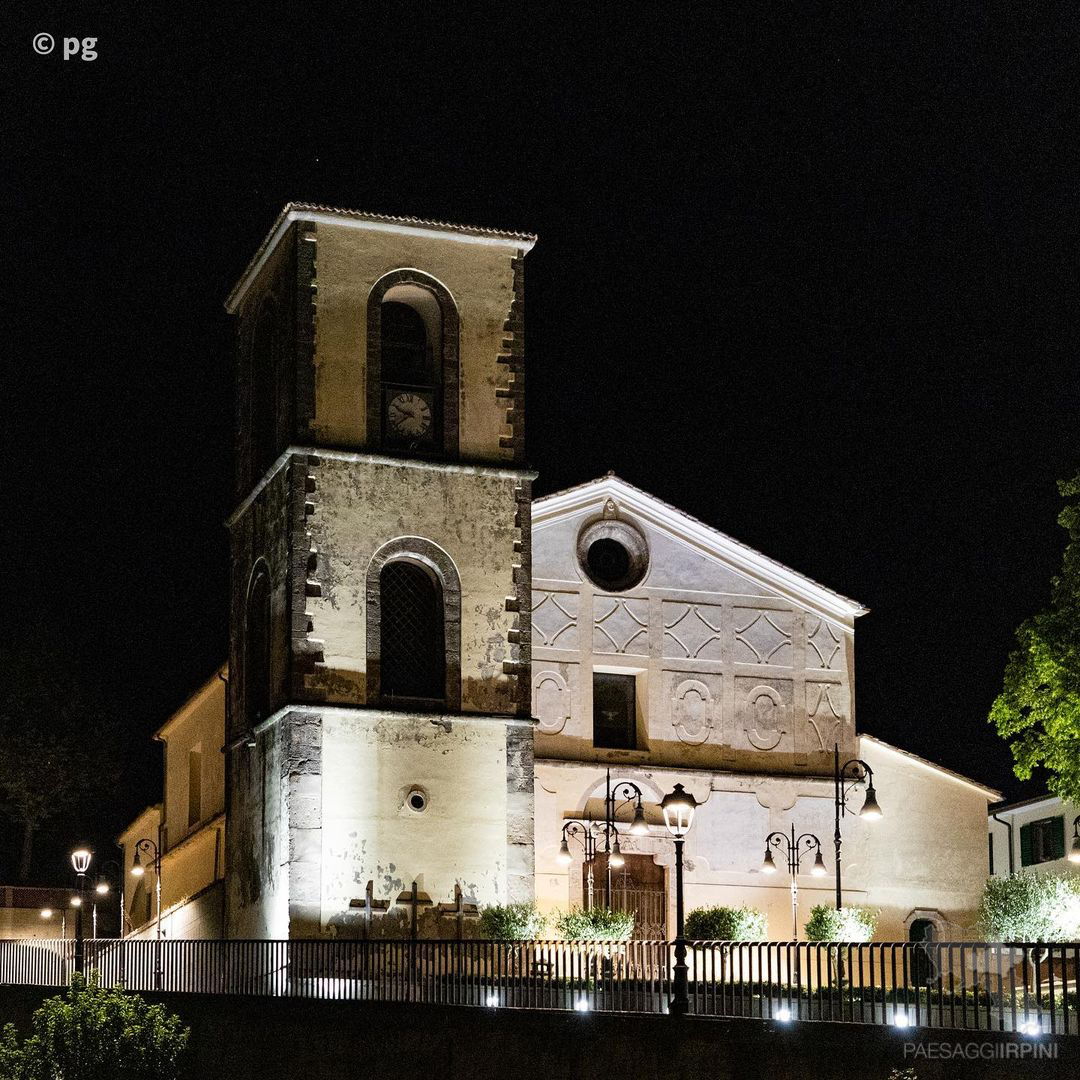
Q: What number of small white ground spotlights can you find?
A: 5